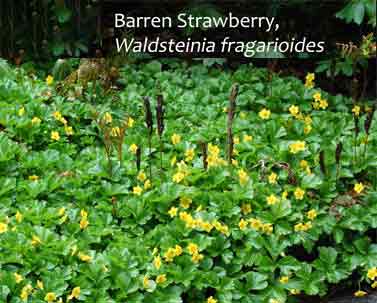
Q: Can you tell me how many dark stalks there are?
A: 9